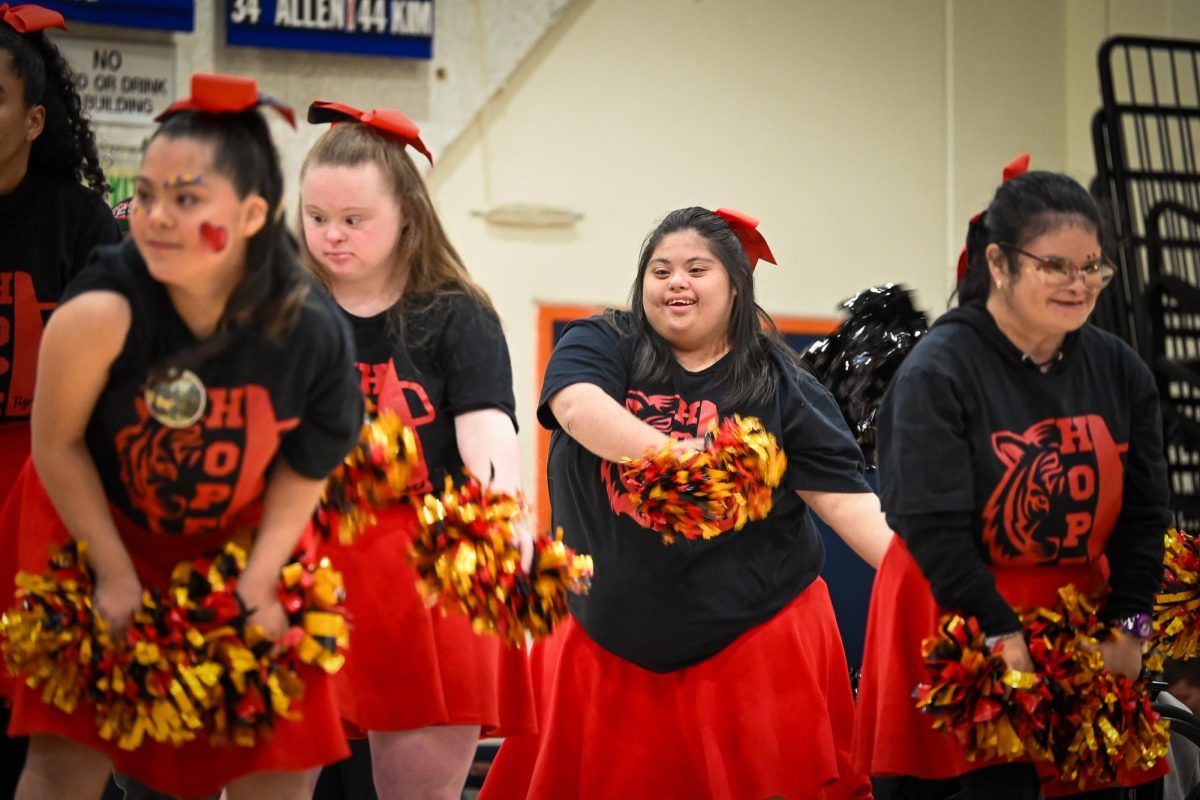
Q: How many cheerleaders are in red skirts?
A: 5